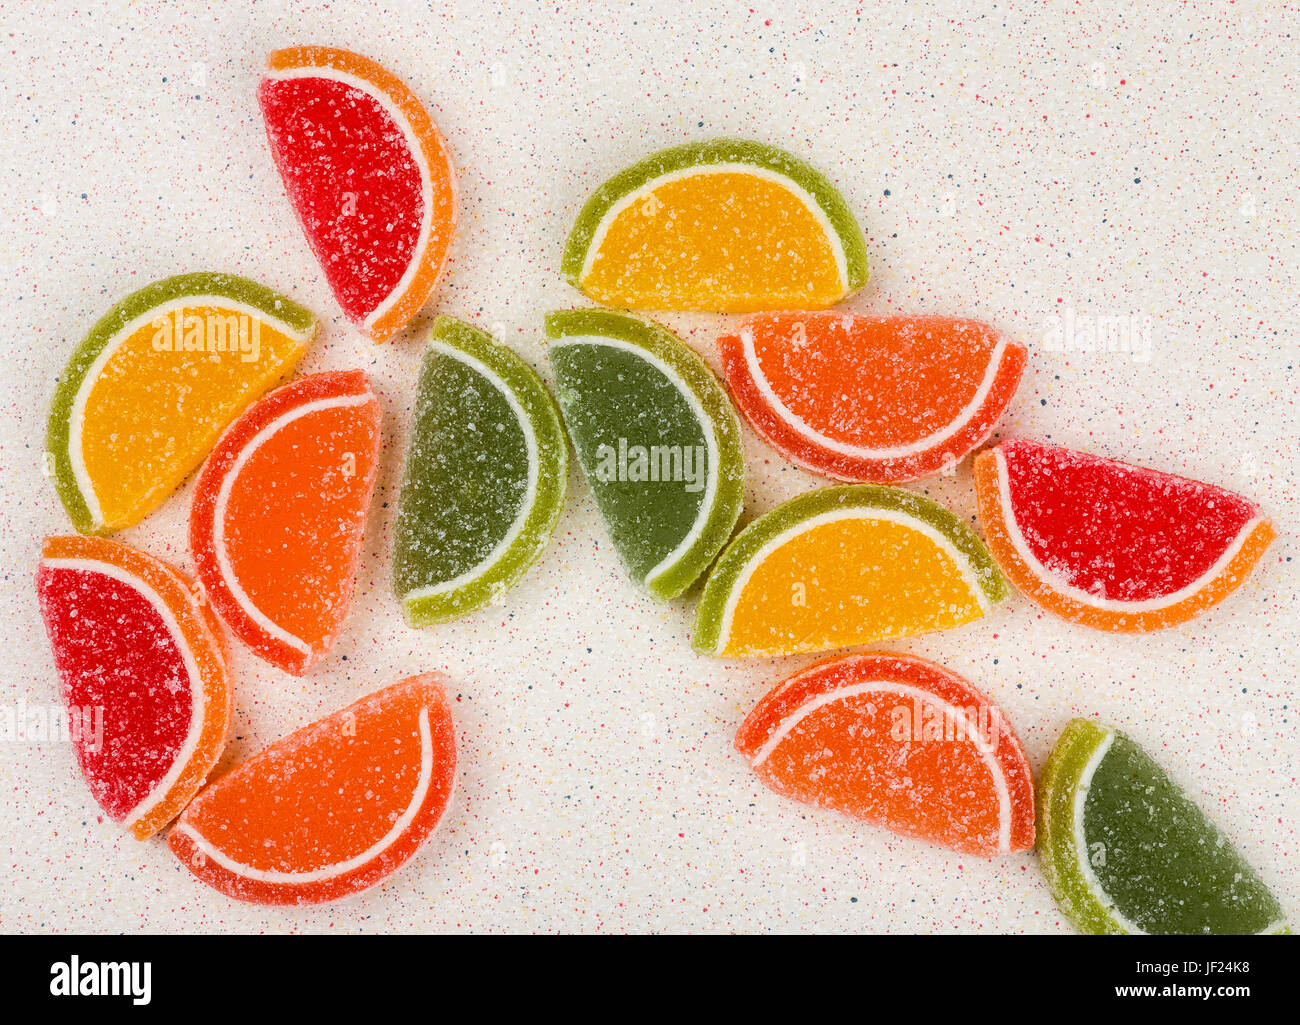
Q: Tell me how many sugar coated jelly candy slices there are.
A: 13